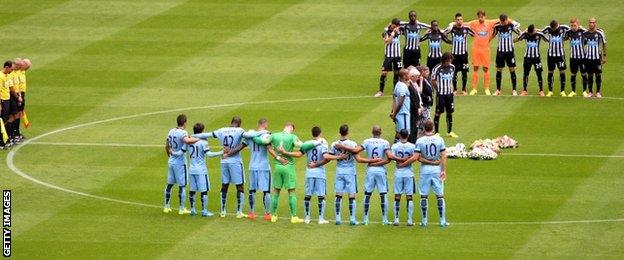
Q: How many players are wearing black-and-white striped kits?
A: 10